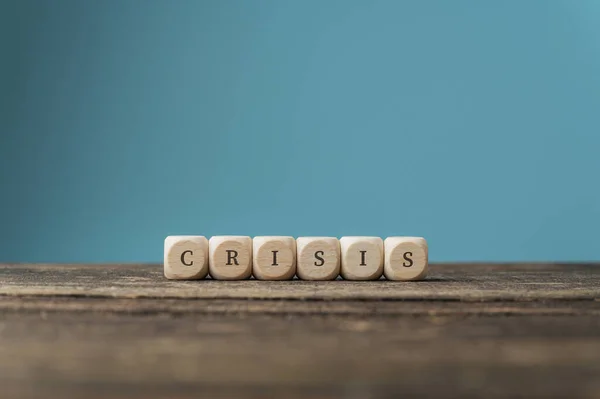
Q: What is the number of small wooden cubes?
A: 6